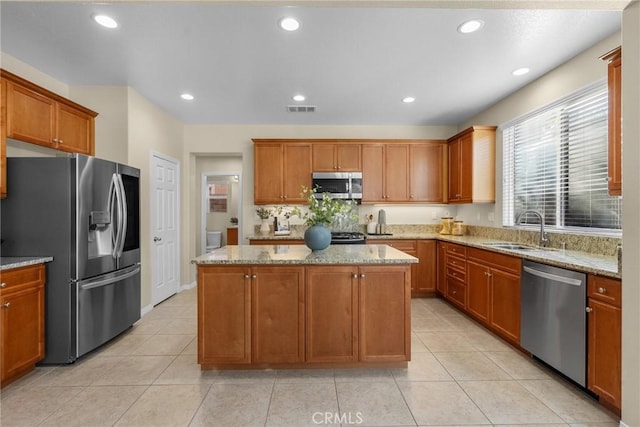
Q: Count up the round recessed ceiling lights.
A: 7